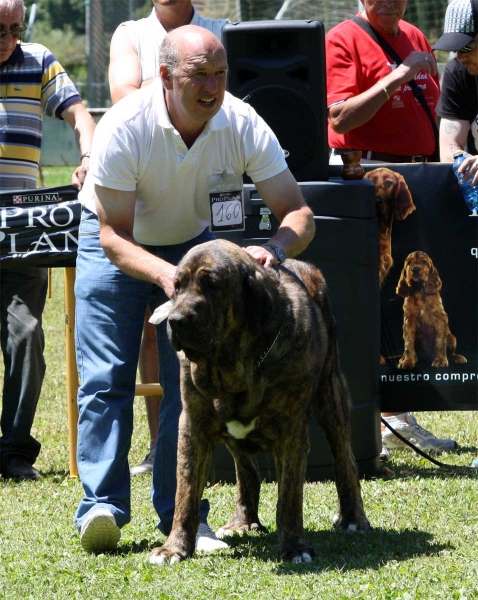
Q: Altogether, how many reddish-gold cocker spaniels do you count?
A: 2